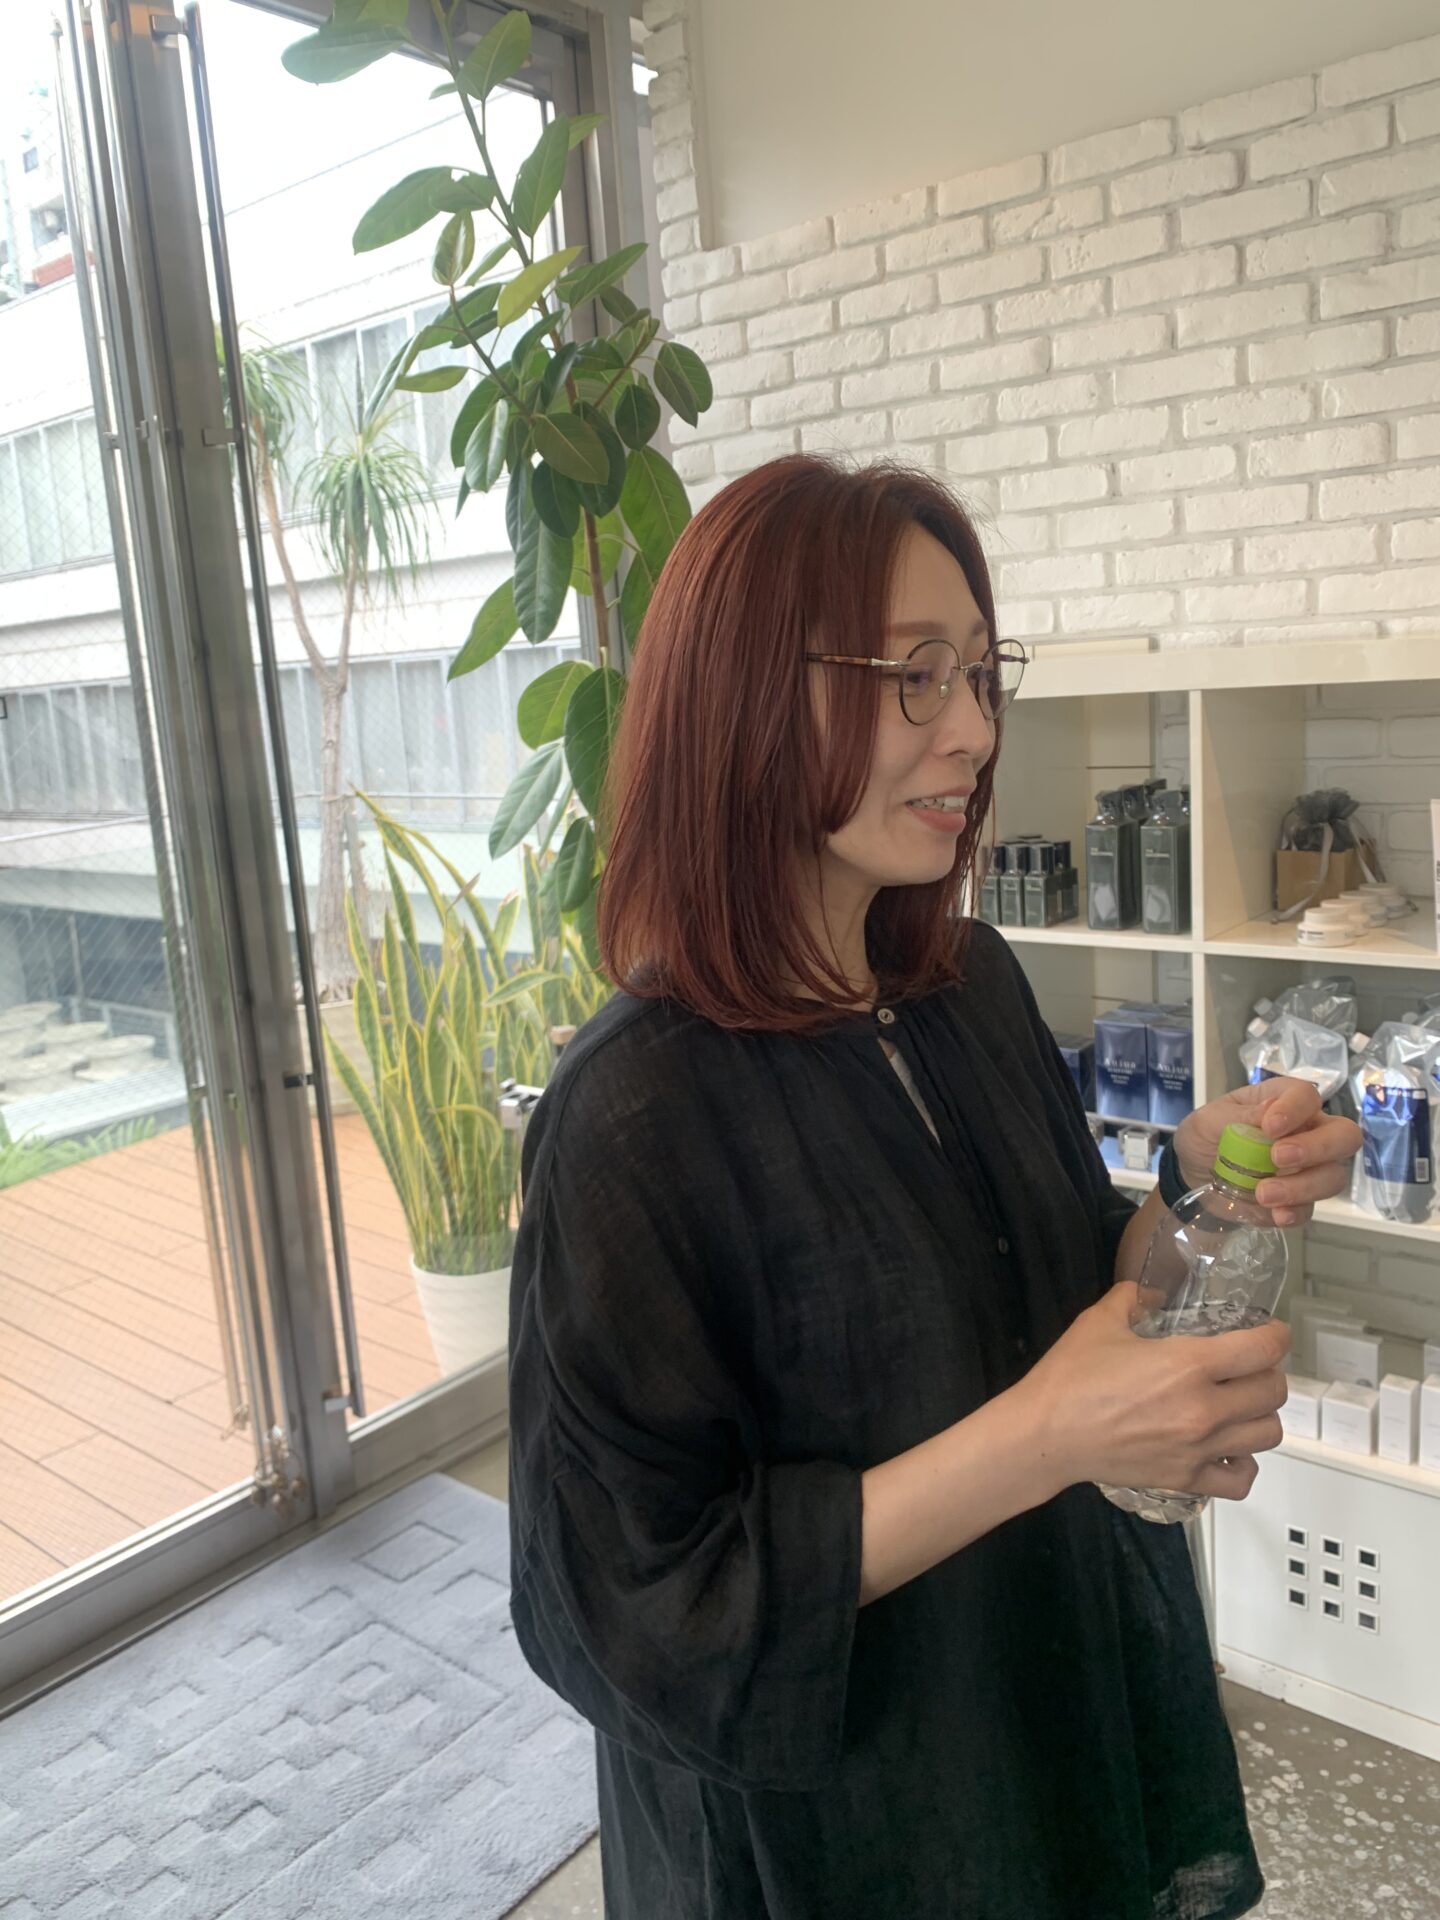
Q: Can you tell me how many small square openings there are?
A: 9